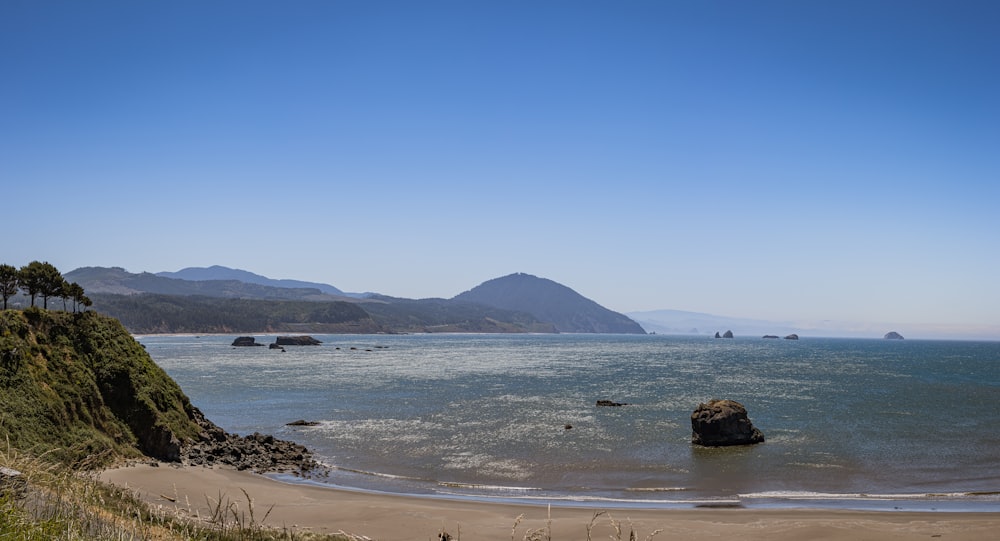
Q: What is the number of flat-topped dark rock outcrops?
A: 2